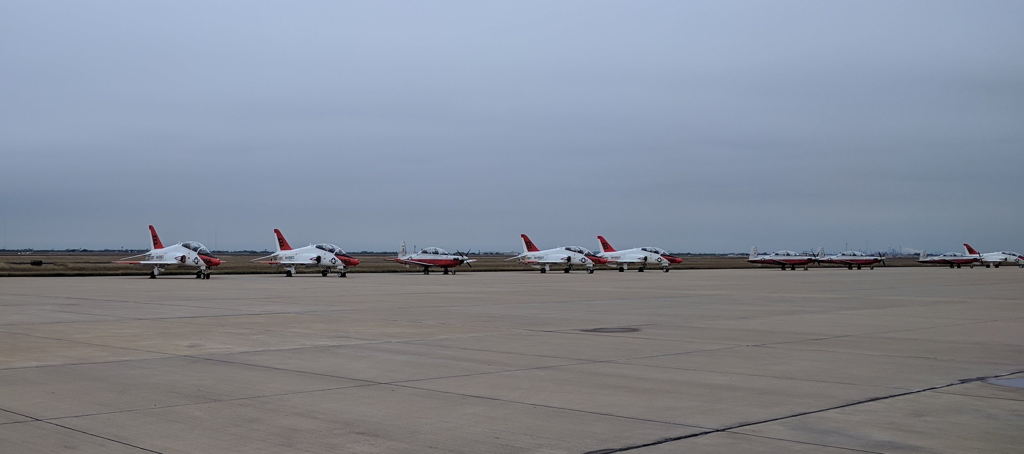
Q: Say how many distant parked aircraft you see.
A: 9